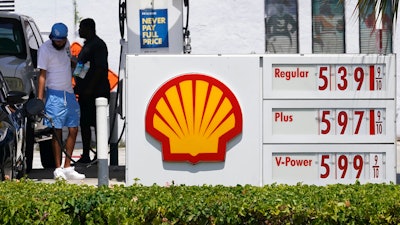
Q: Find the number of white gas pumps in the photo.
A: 1